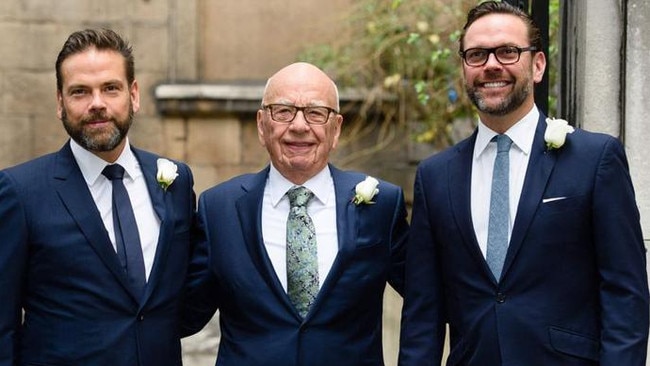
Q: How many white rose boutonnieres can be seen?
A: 3